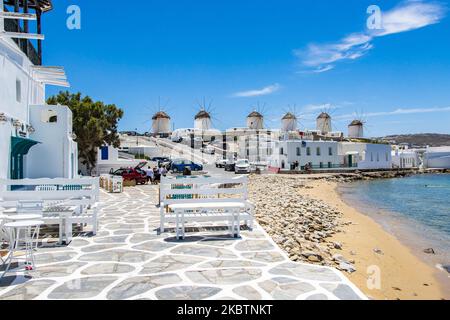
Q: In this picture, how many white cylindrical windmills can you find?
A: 6